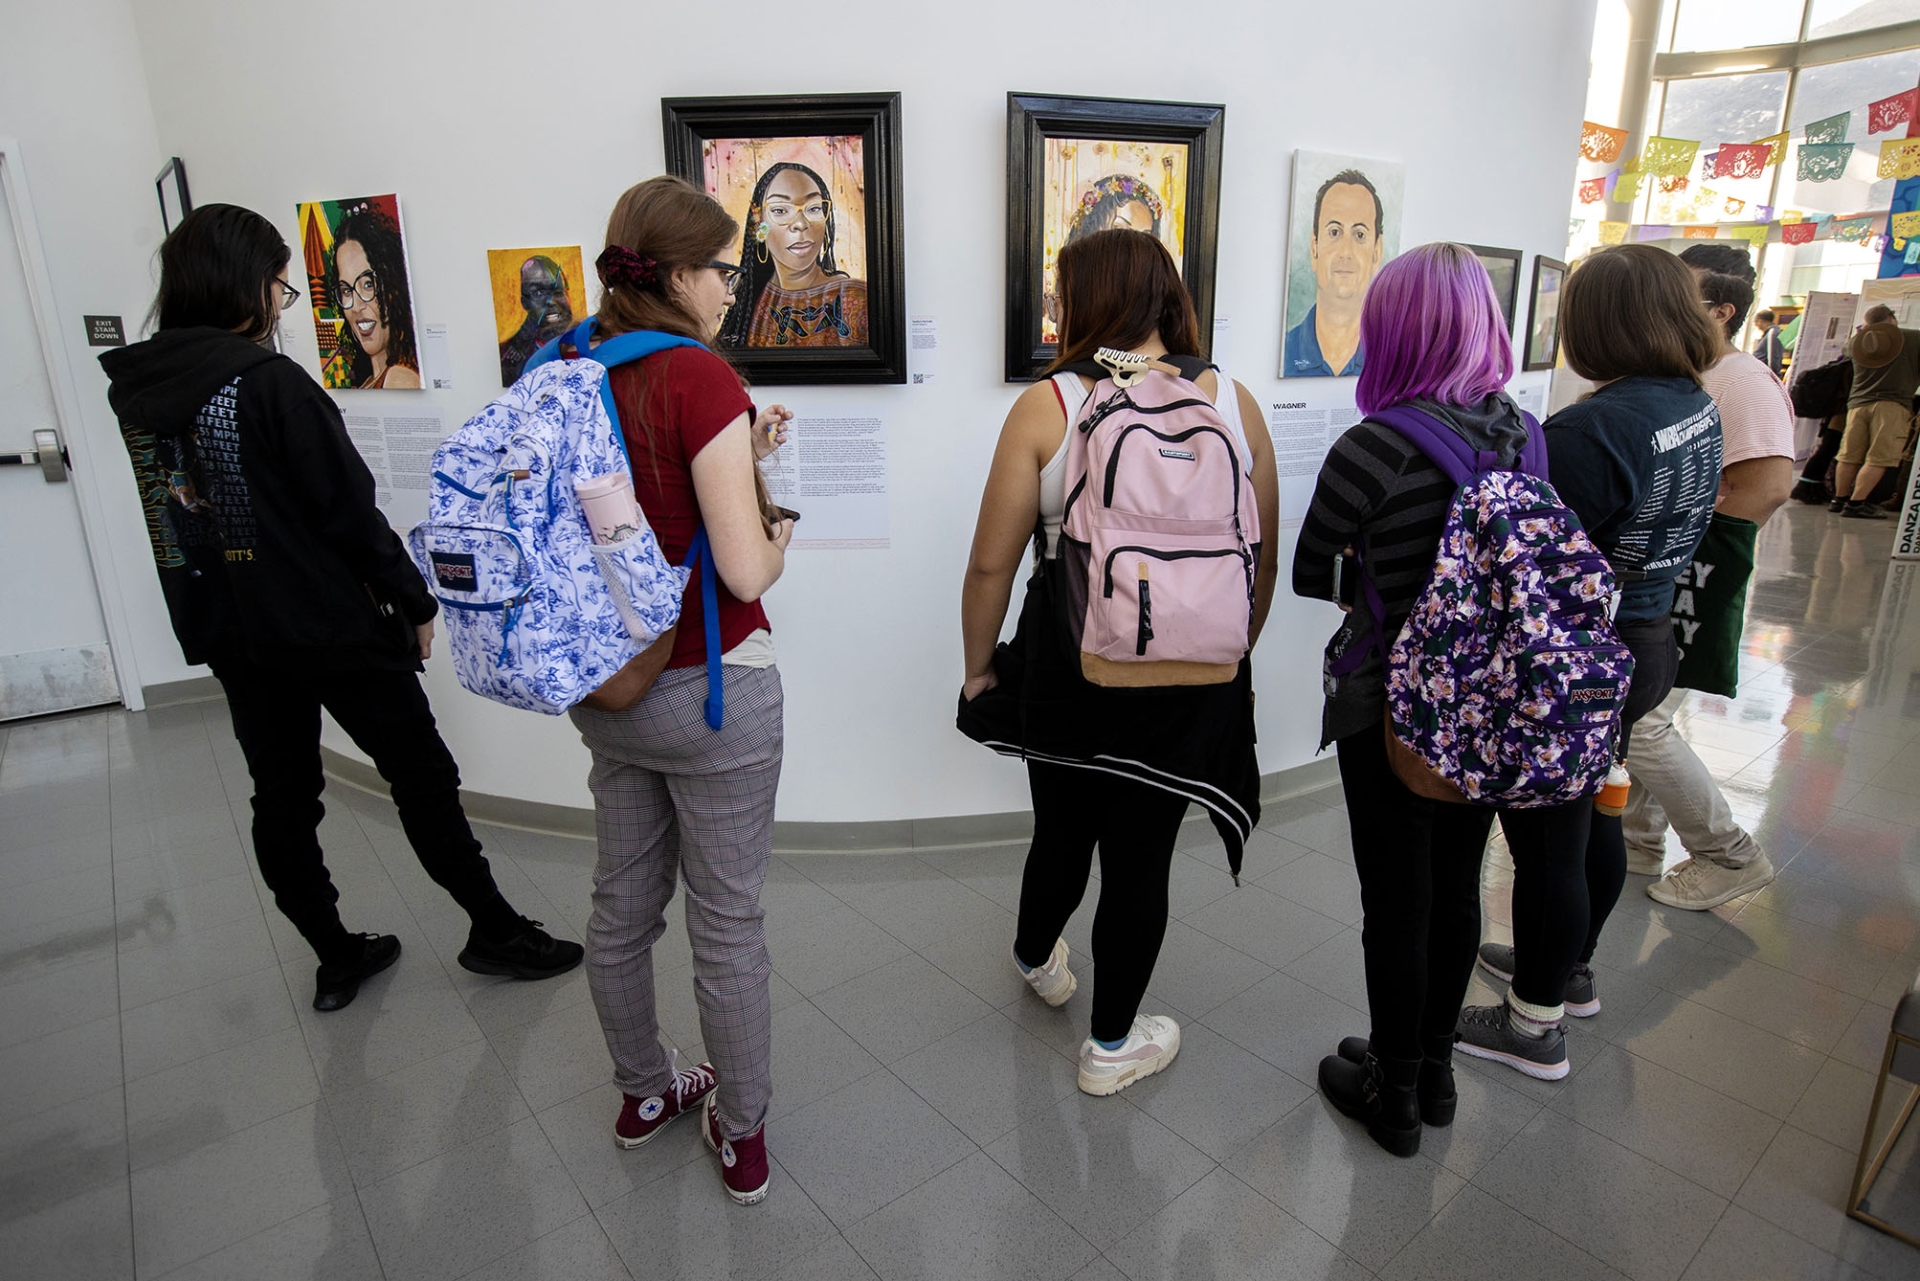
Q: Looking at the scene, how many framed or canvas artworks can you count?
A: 8